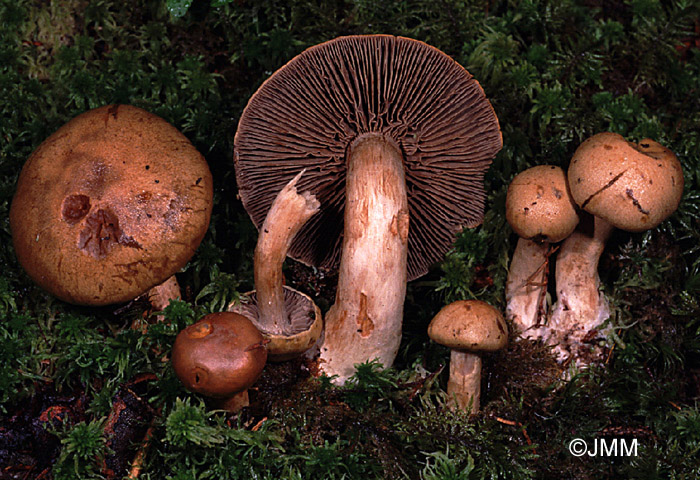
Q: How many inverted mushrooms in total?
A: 1